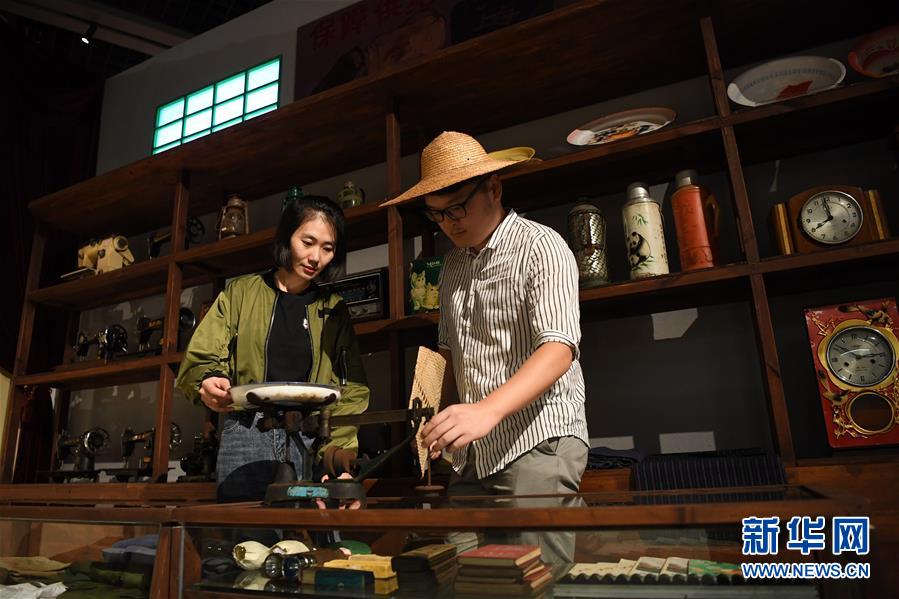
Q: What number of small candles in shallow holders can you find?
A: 0